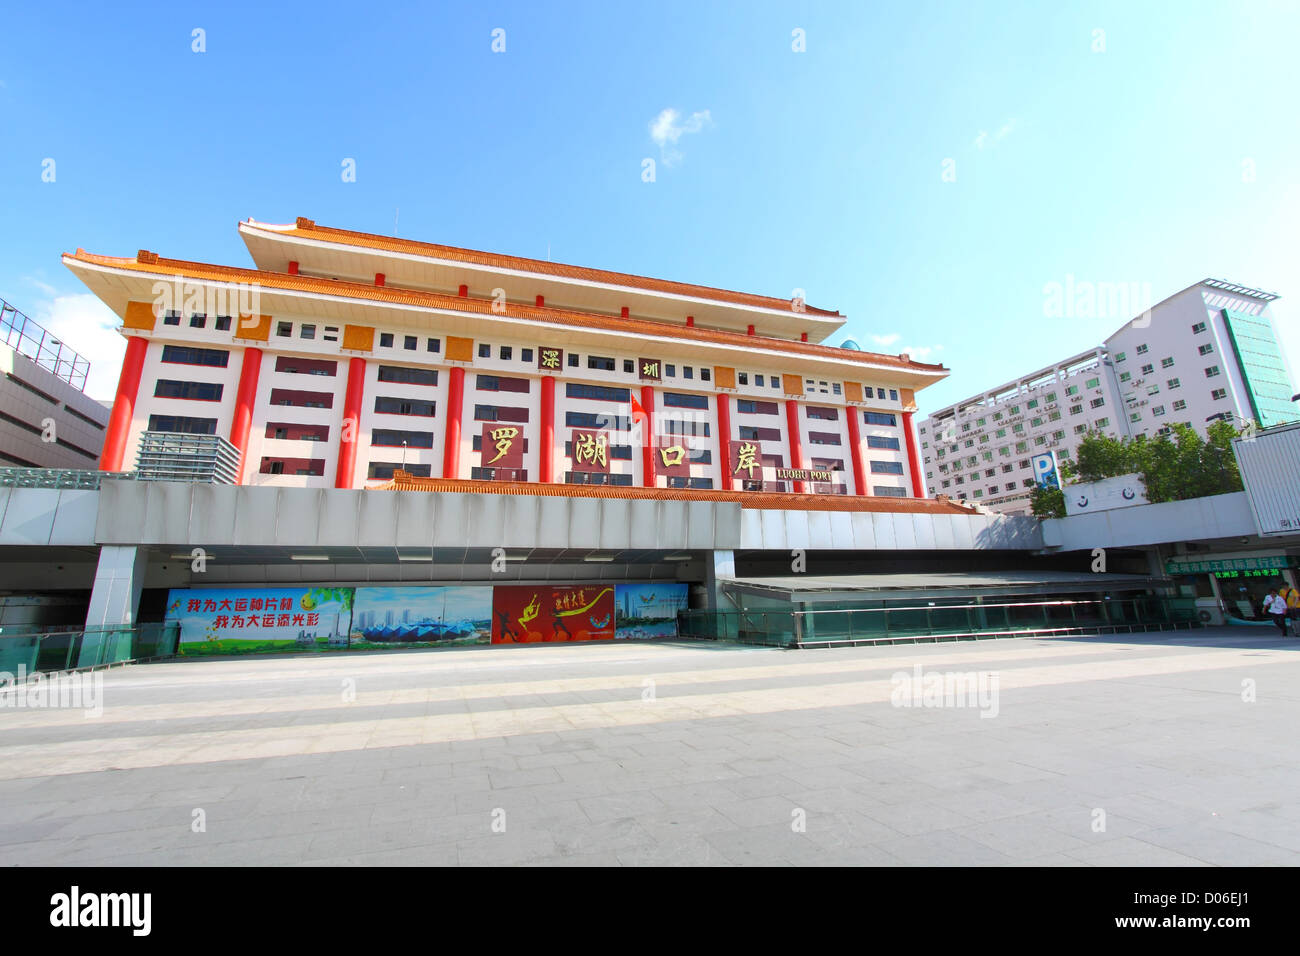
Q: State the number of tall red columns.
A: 10